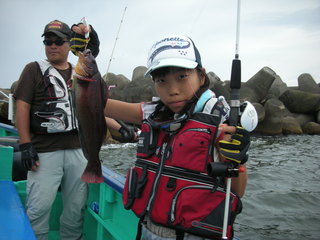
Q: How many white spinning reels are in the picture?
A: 1